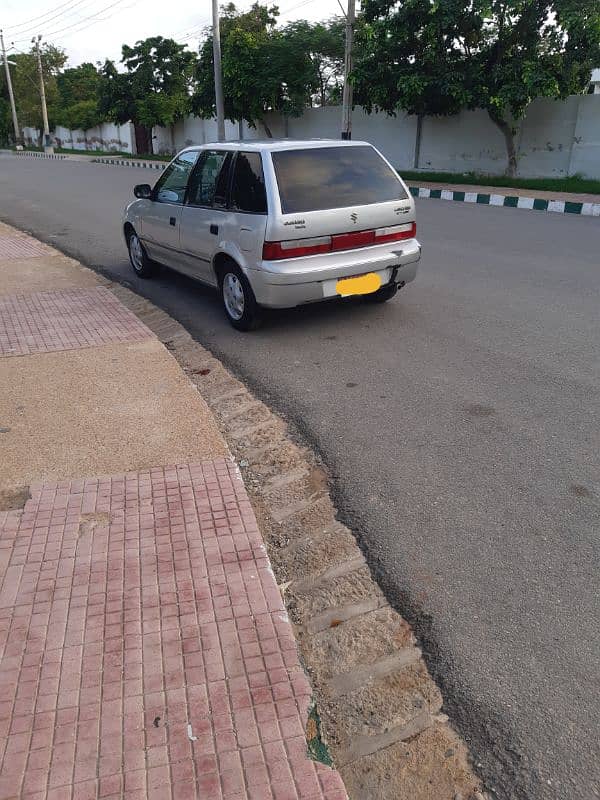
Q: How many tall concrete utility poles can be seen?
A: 4